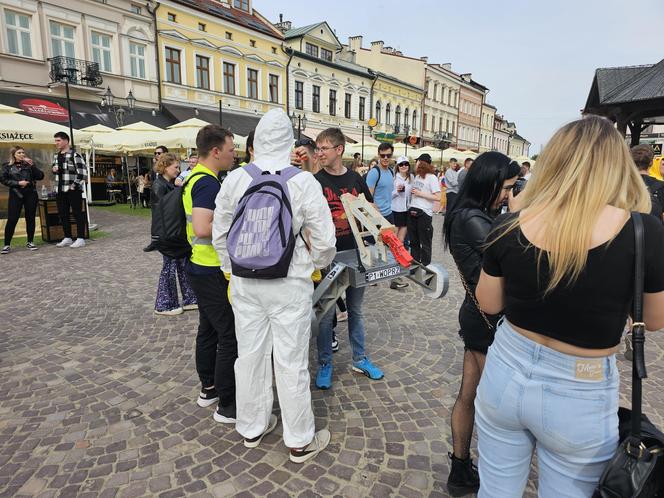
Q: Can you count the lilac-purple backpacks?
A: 1